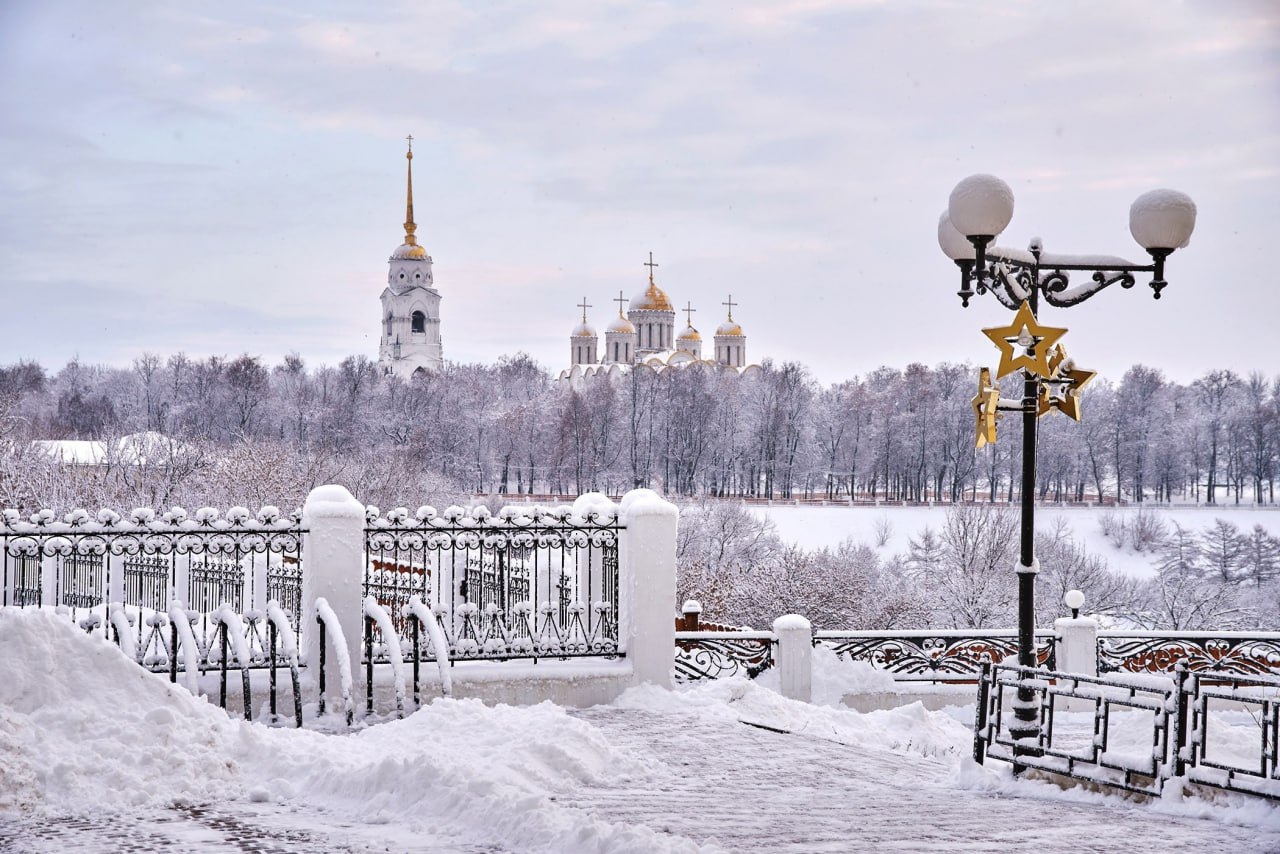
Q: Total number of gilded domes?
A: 6